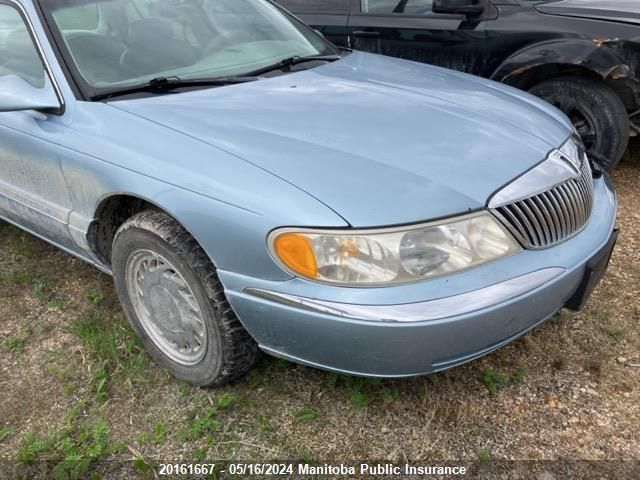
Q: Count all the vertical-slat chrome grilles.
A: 1